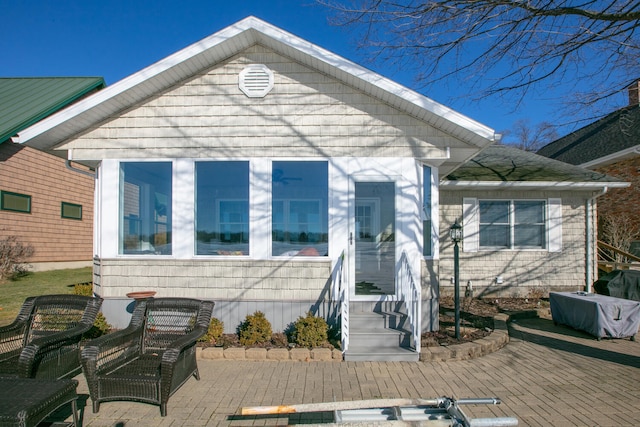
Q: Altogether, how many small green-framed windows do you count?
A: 2